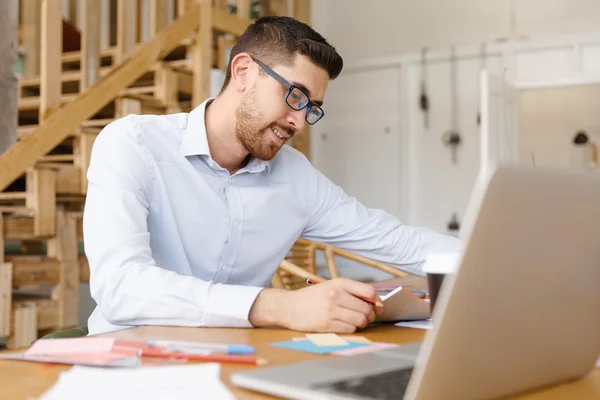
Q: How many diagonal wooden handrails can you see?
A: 1